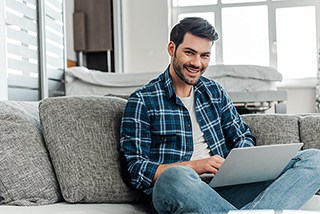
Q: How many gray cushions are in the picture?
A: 4